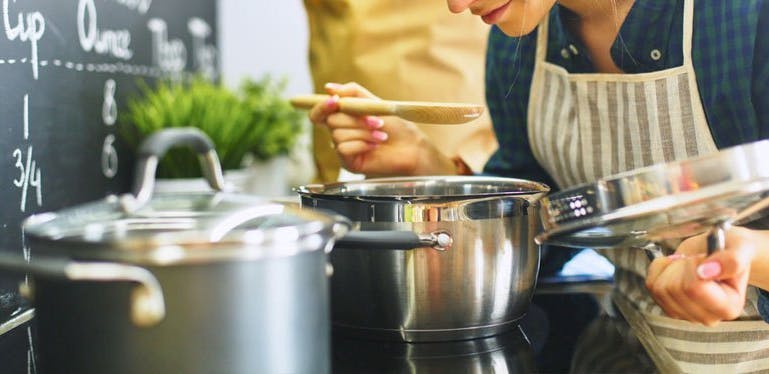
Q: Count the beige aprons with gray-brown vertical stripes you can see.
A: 1